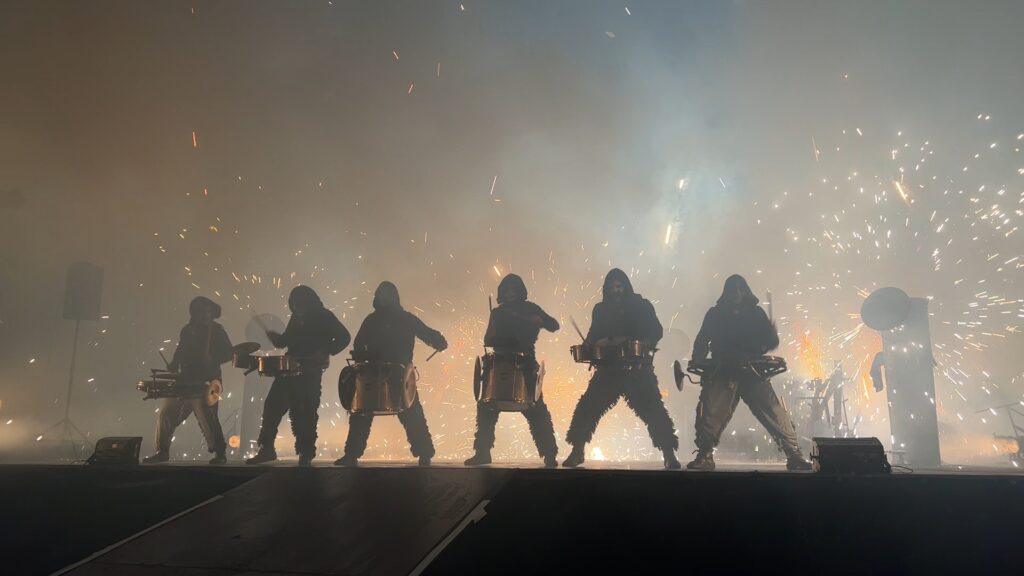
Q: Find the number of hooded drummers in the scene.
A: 6